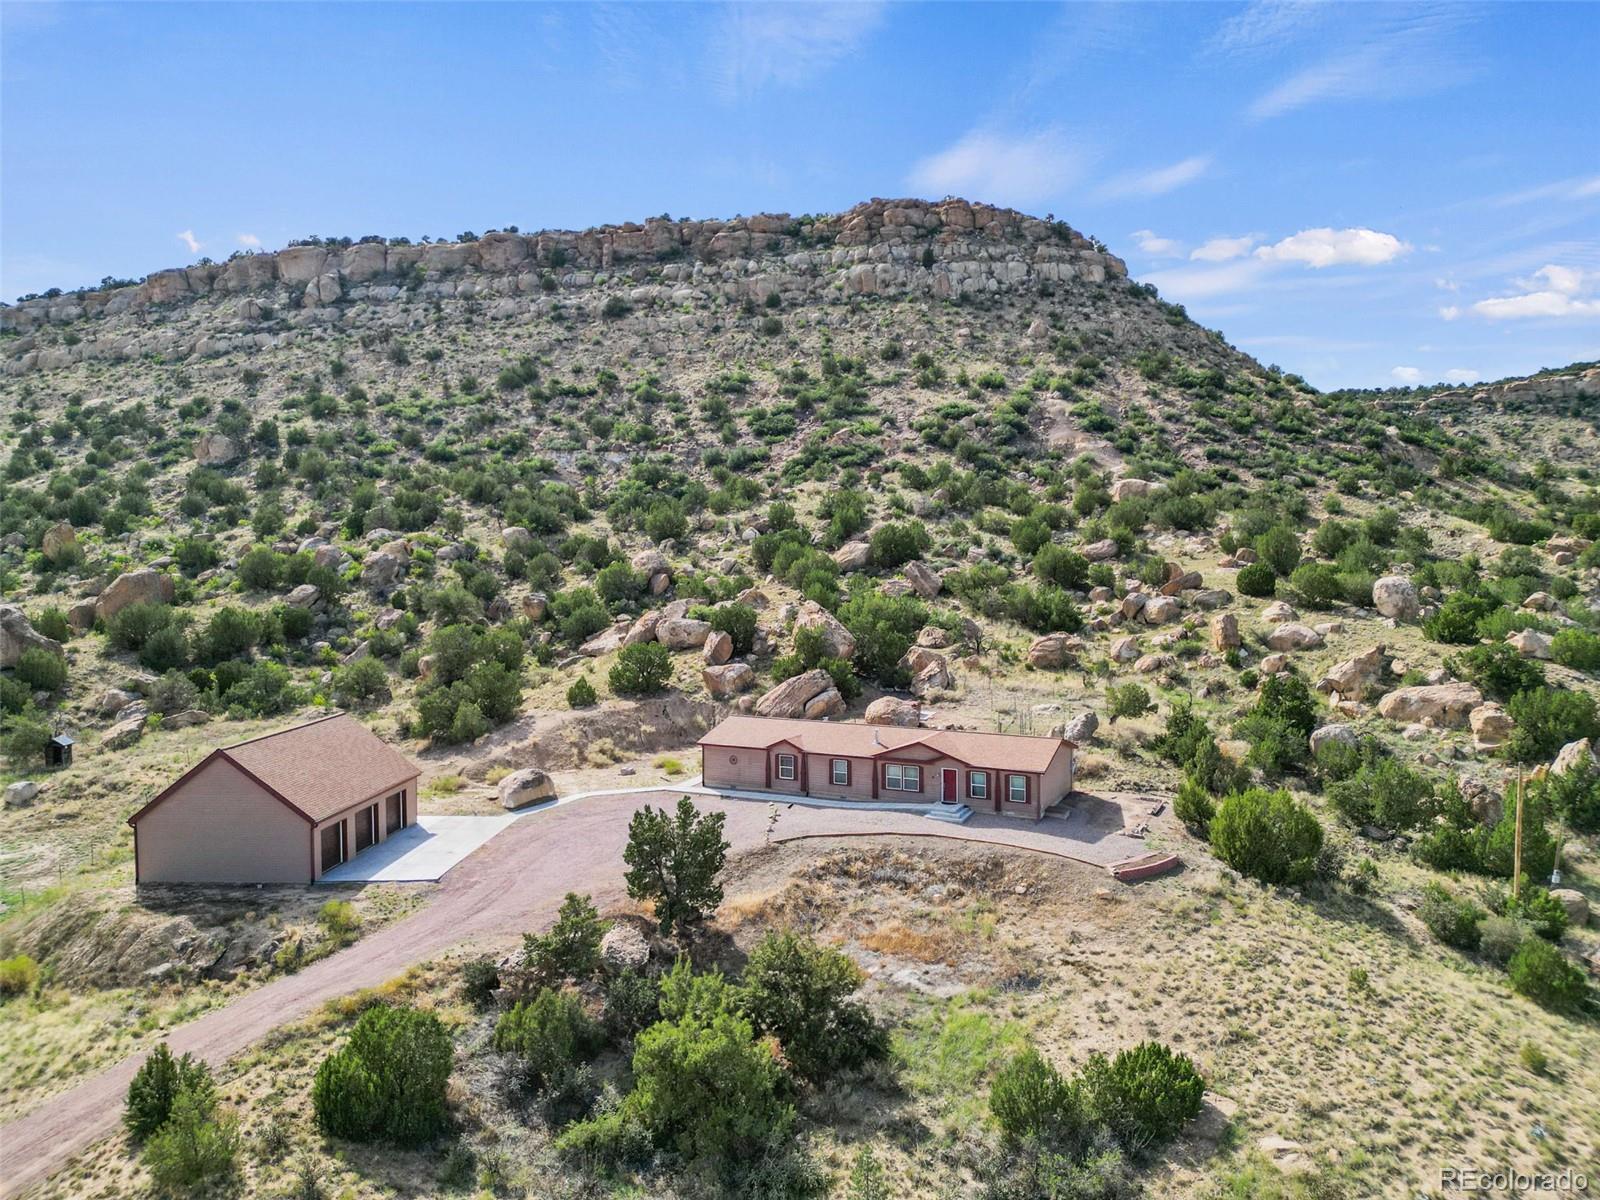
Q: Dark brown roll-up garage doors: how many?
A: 3